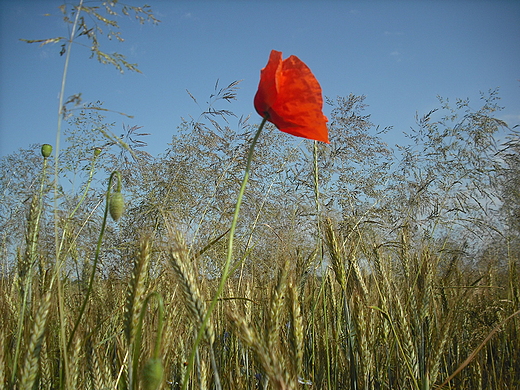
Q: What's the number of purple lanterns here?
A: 0